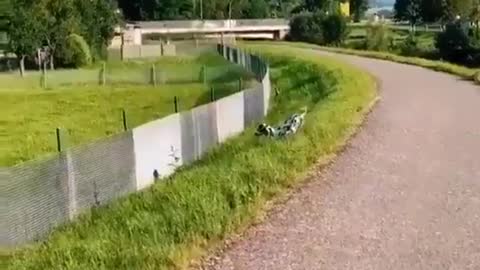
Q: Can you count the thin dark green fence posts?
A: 5